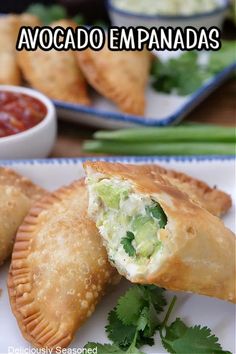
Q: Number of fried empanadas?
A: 6